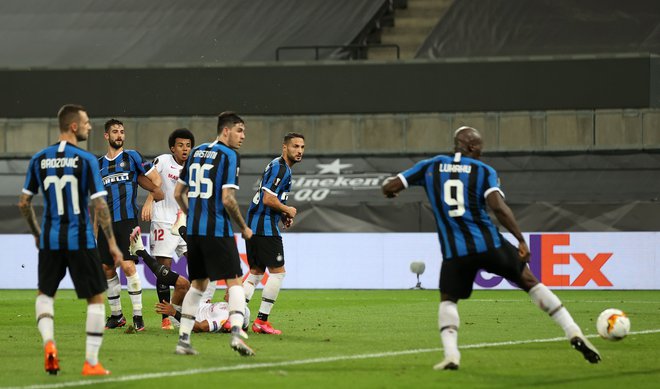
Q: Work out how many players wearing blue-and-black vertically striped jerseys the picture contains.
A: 5